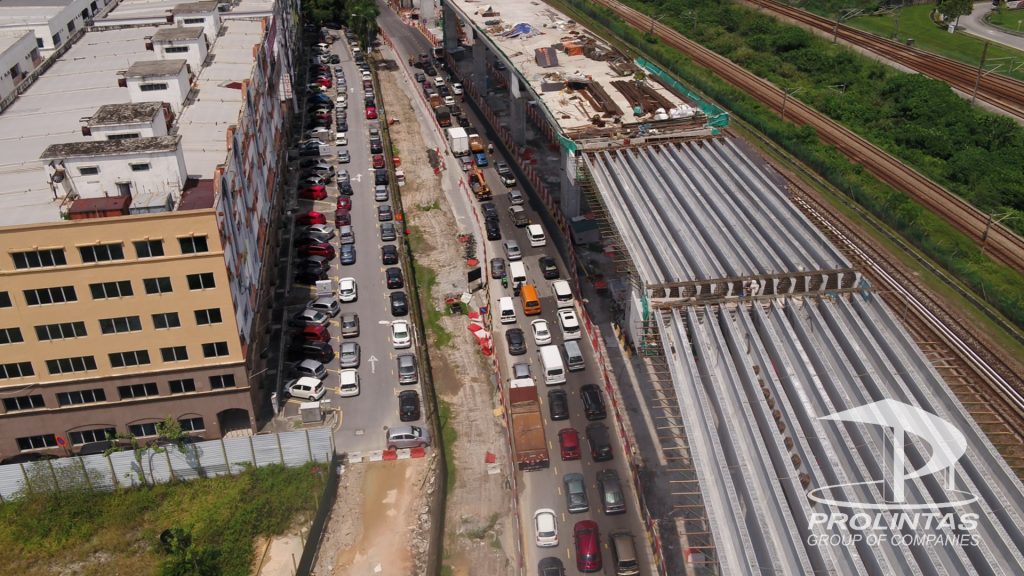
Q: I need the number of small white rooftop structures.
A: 5